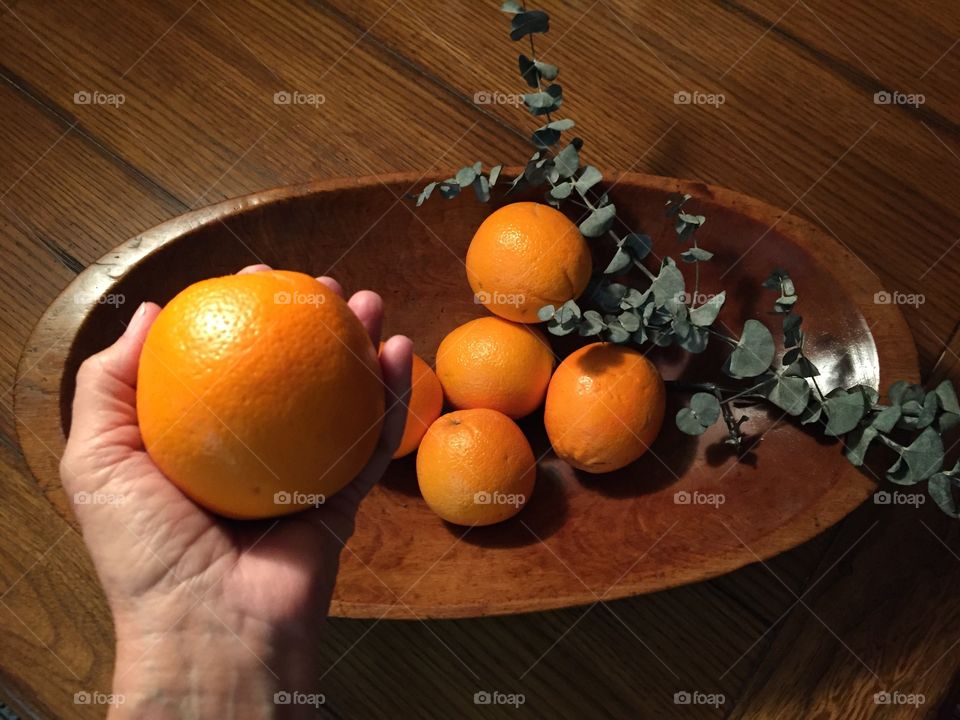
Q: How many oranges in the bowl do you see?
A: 5